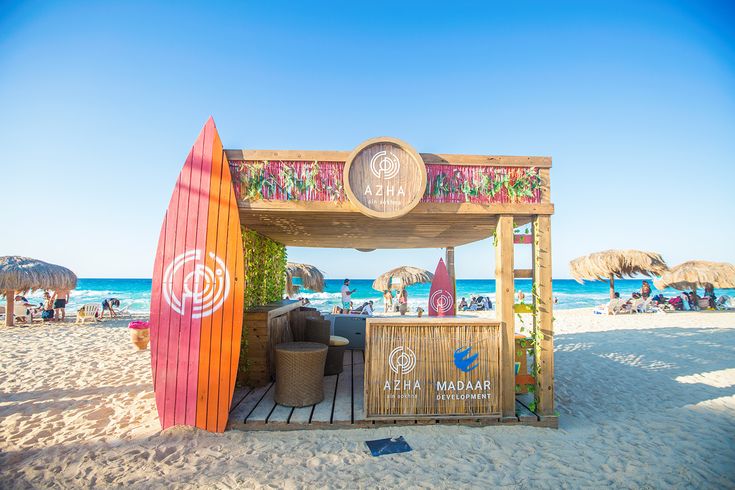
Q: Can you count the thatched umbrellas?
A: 5